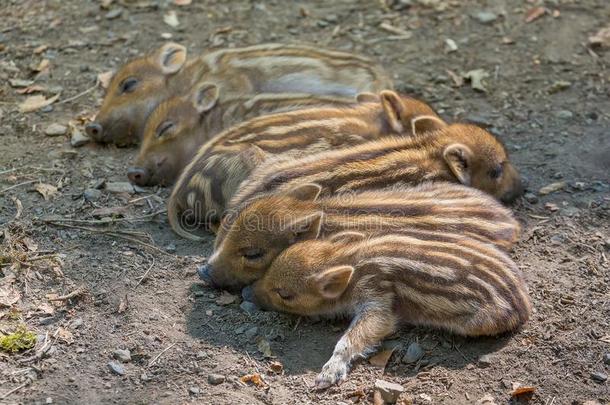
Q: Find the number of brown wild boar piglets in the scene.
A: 6